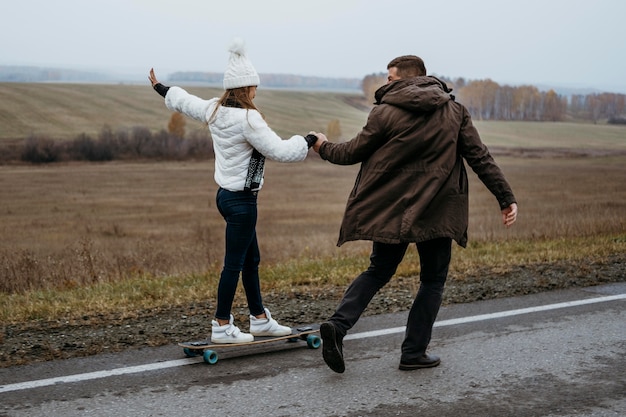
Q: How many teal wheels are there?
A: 4